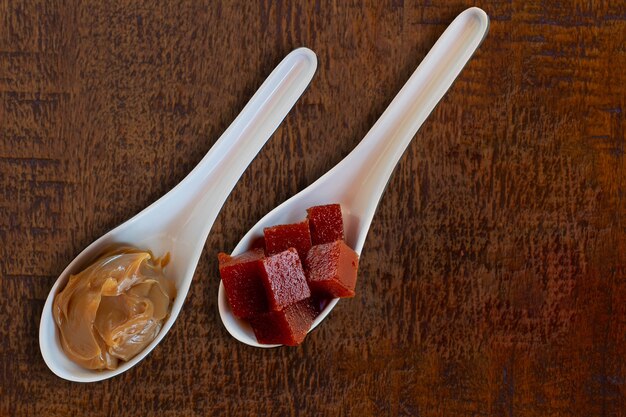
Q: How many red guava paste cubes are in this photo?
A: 6